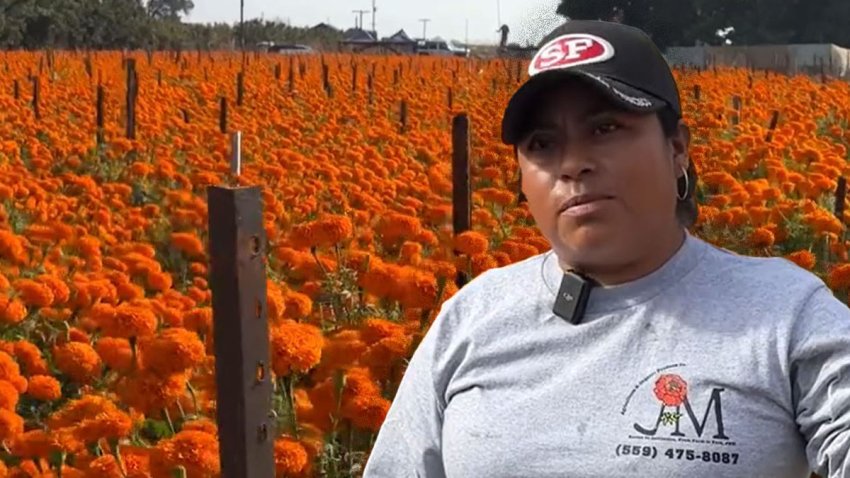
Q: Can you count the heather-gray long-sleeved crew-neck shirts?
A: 1